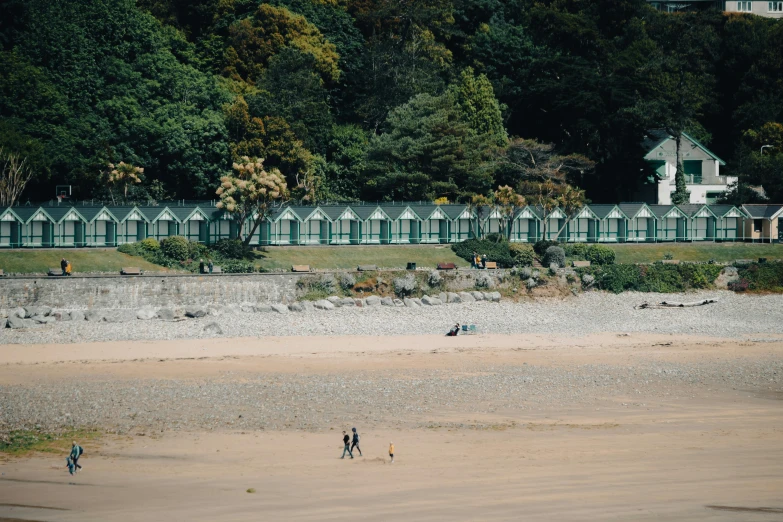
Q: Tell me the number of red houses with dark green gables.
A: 0